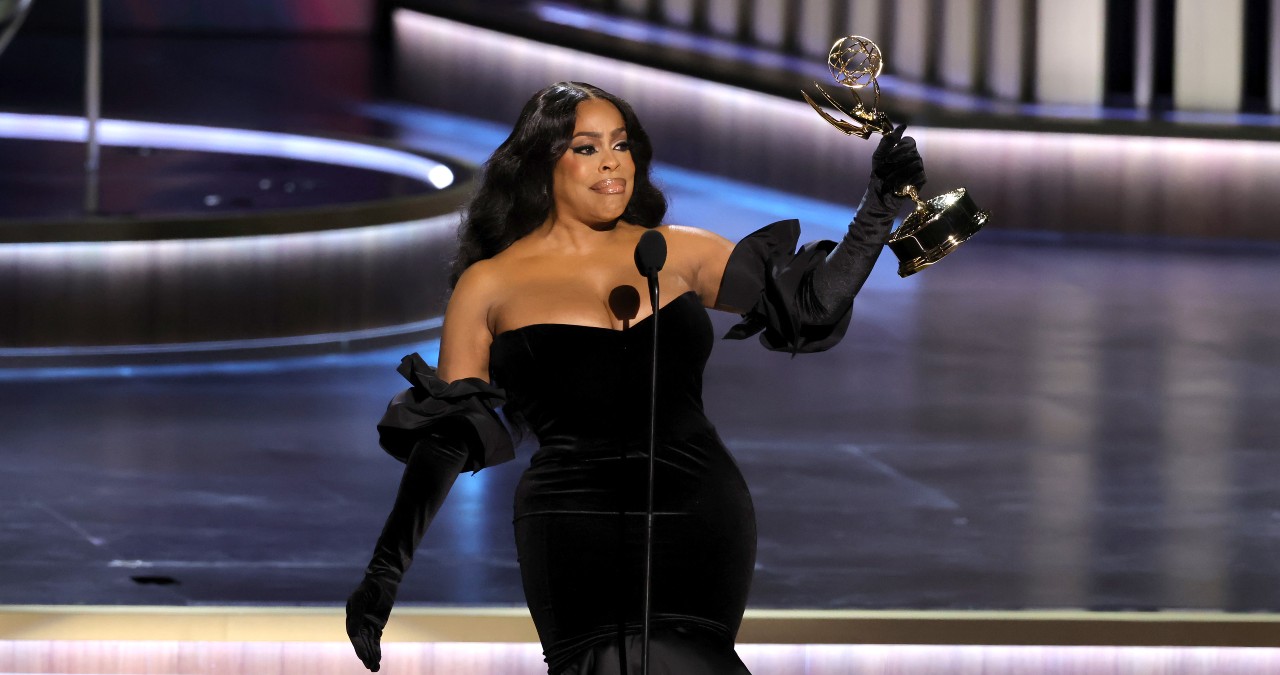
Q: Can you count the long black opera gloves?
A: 2